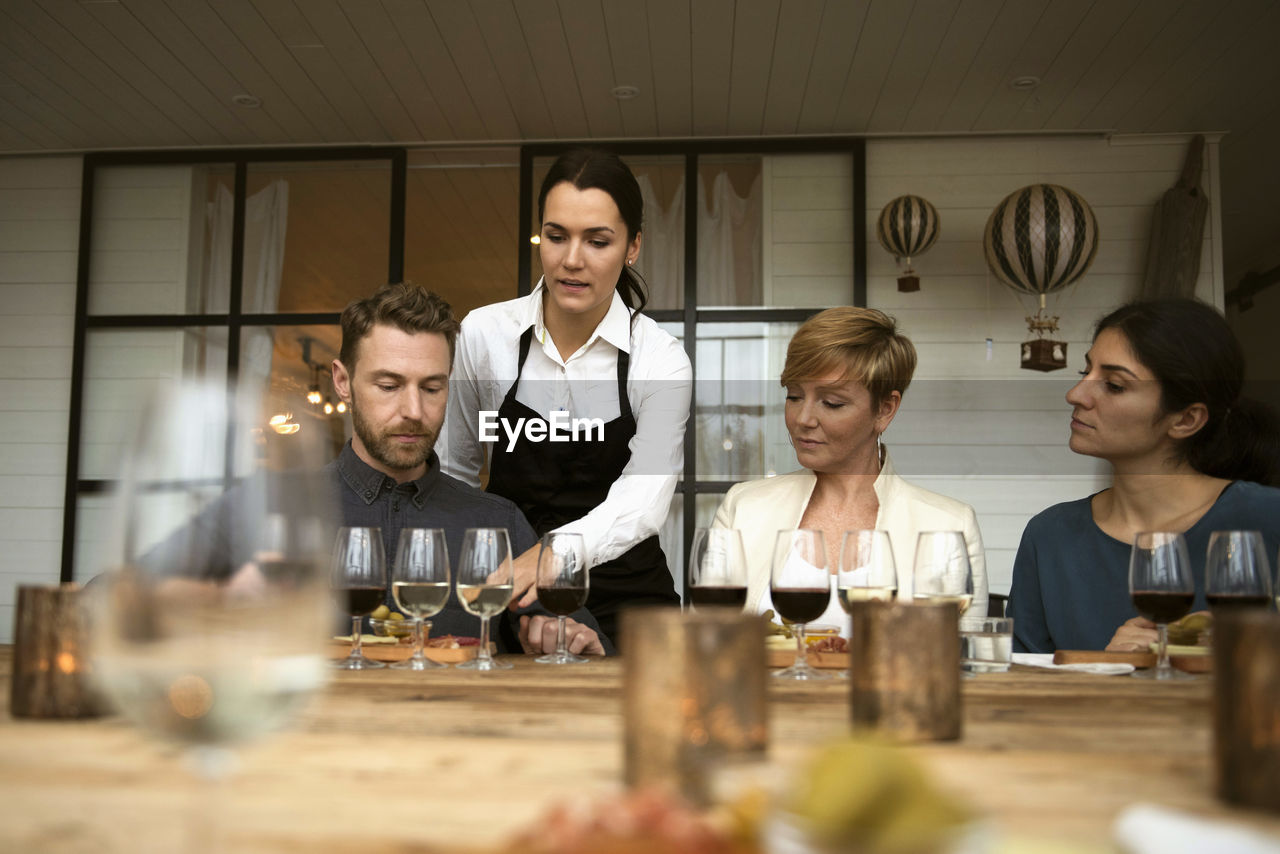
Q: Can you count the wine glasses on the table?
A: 11